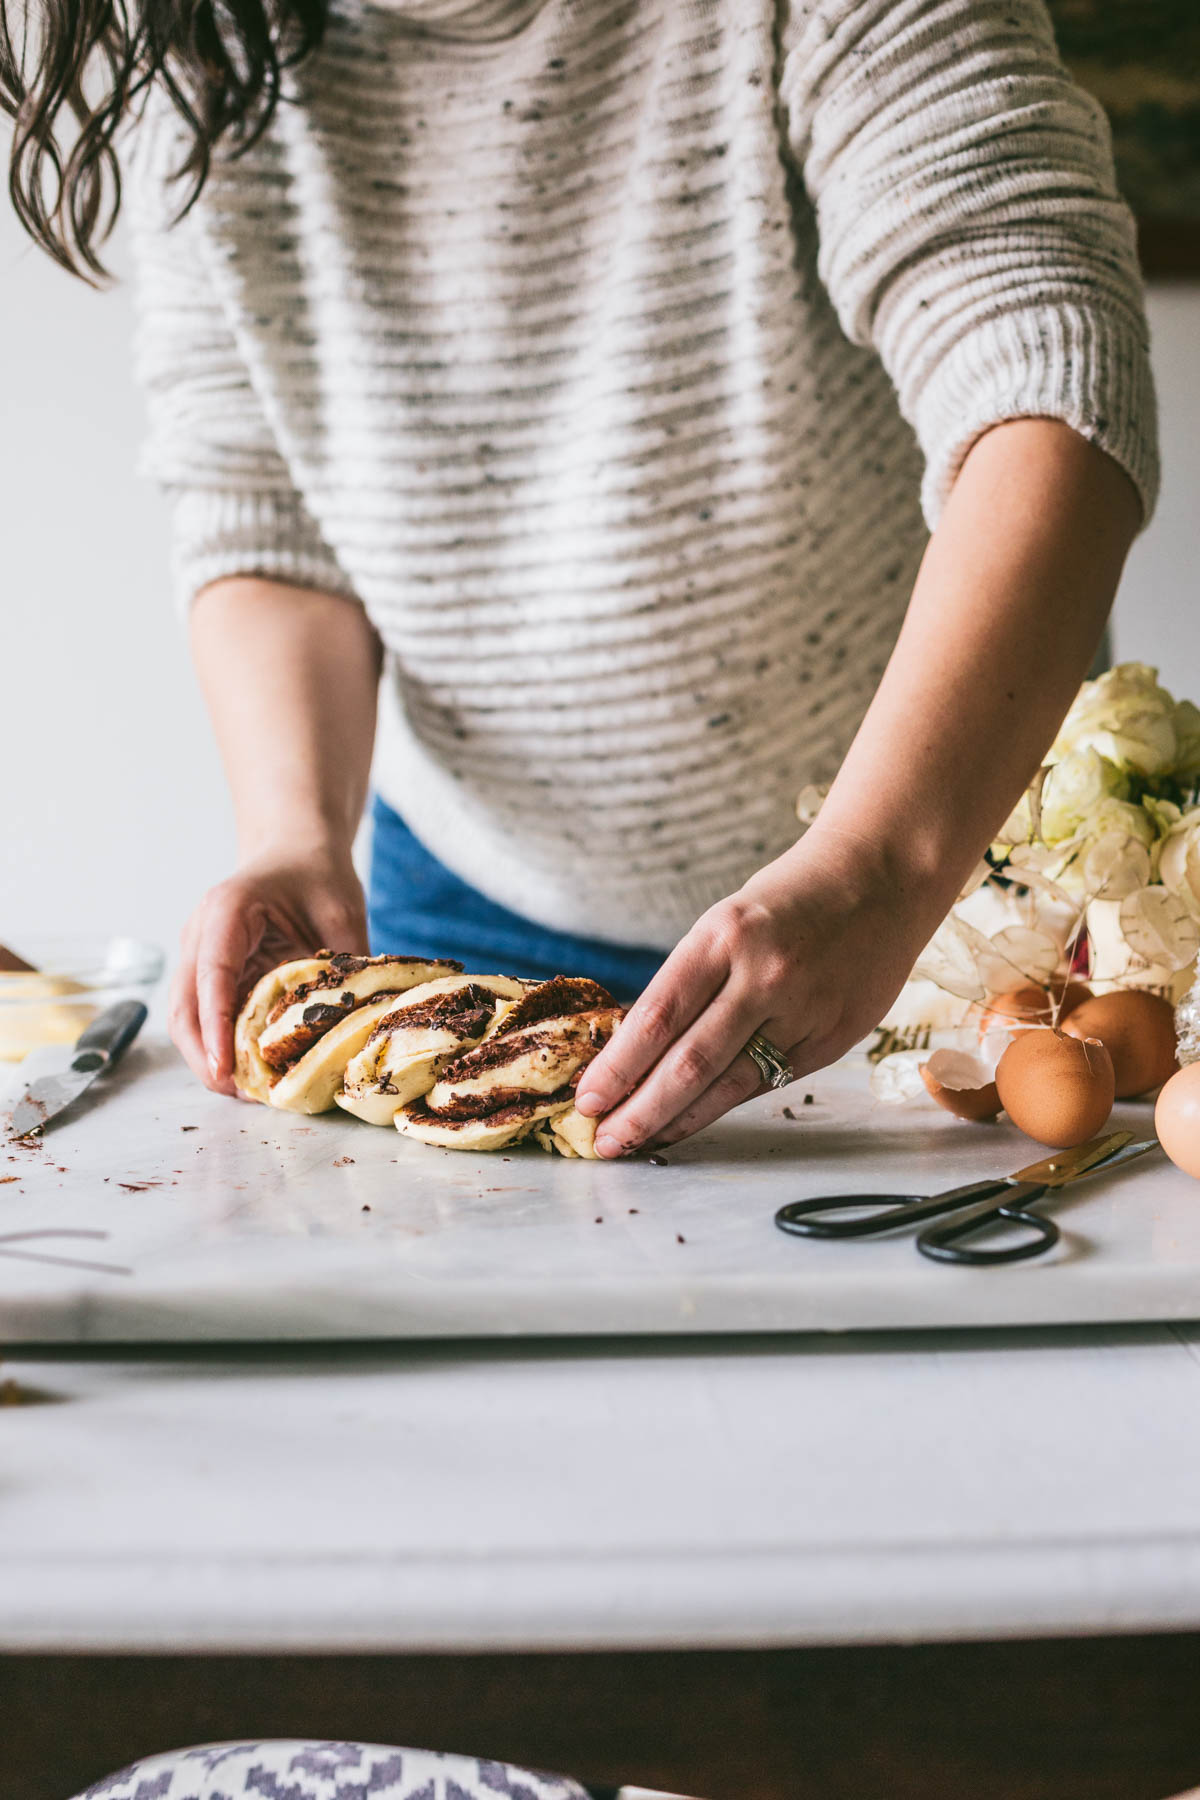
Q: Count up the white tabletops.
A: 2